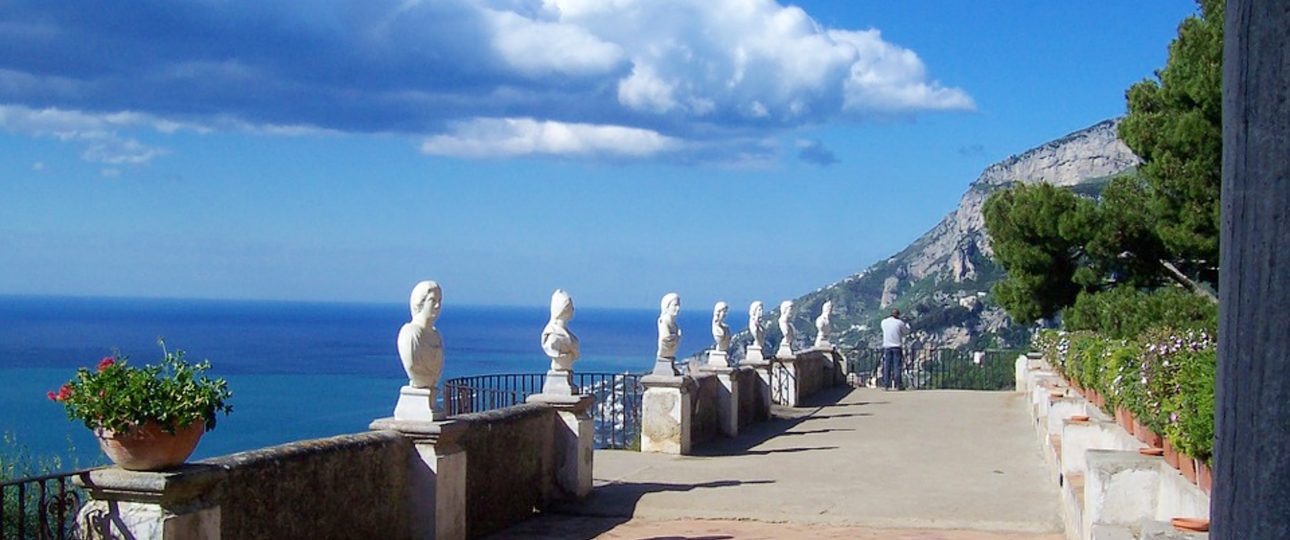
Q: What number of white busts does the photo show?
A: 7